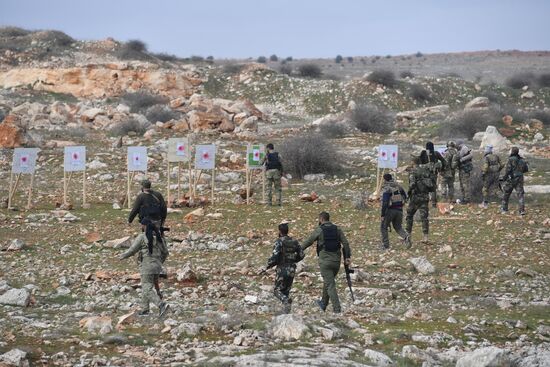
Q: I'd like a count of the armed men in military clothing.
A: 12